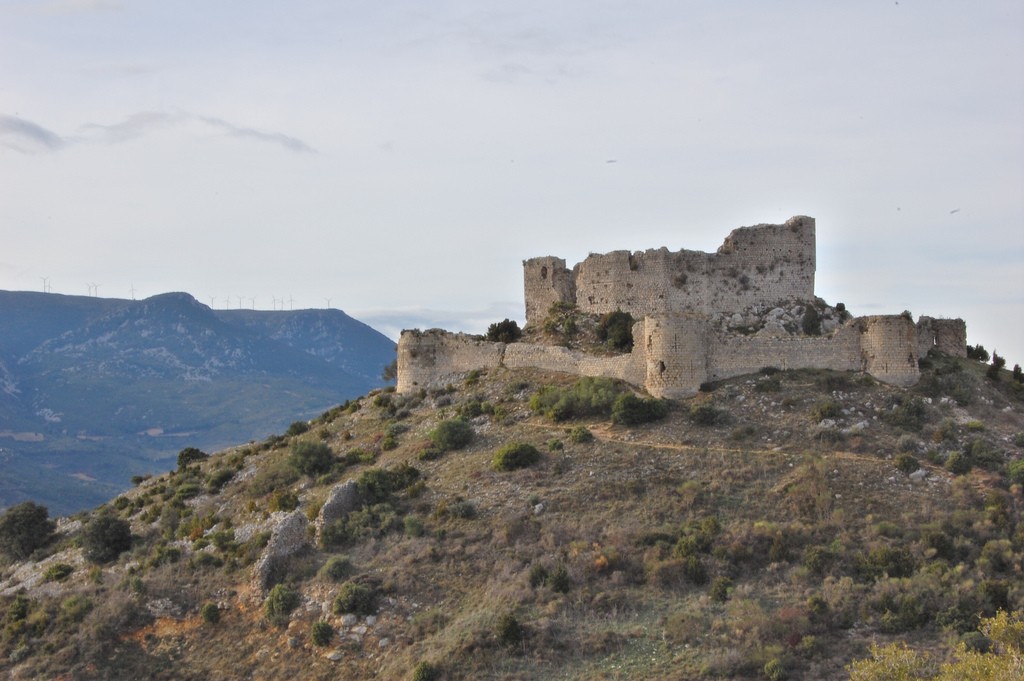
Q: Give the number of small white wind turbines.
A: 13